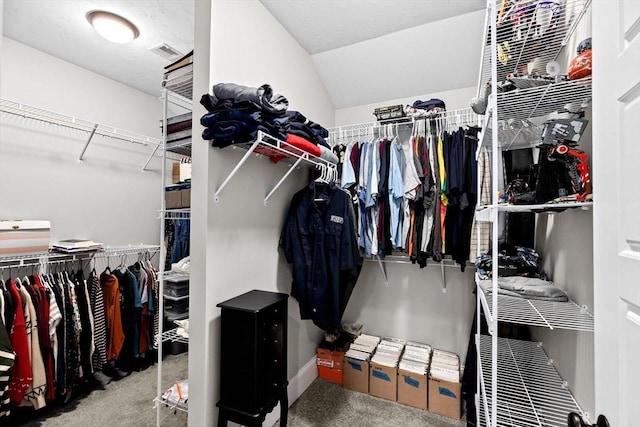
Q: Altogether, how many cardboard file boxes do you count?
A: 4